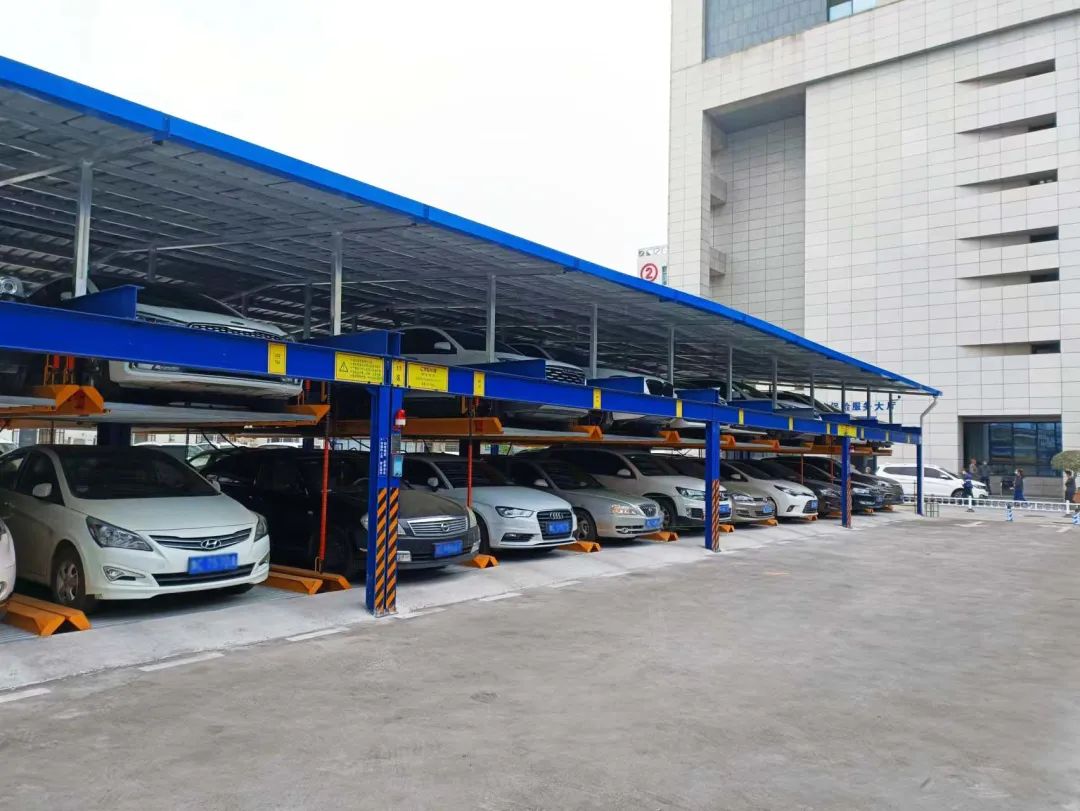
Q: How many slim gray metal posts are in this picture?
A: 11